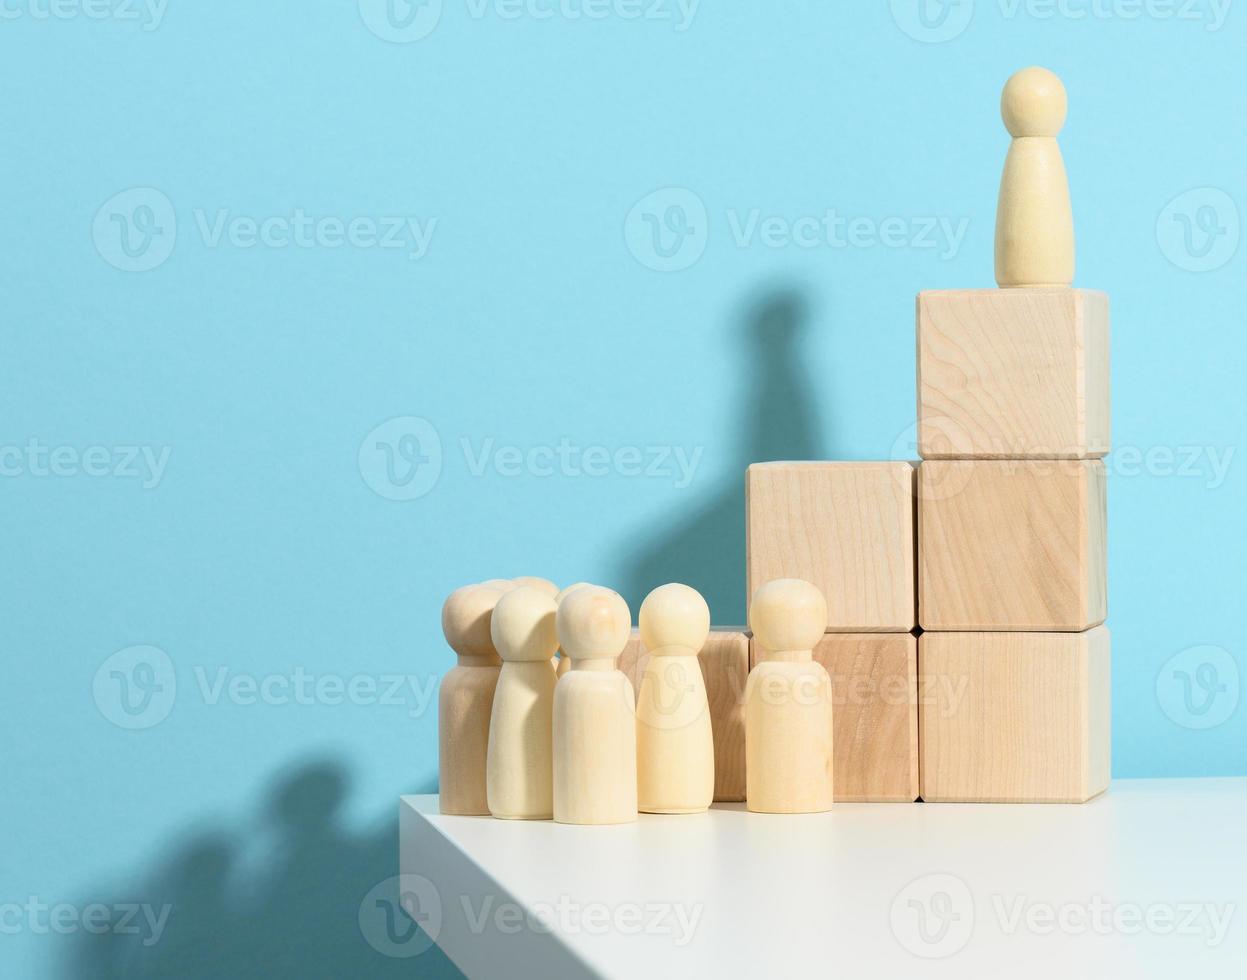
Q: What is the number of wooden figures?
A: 9